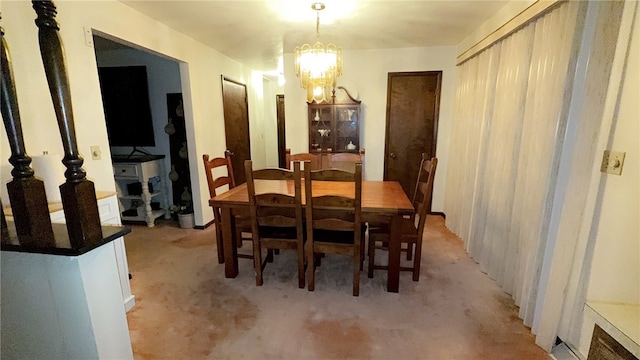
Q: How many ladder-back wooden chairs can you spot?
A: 6